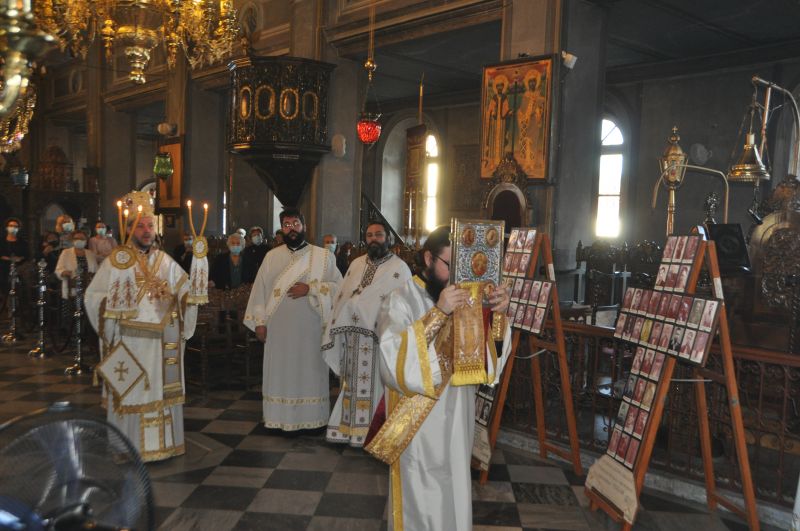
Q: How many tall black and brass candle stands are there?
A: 3